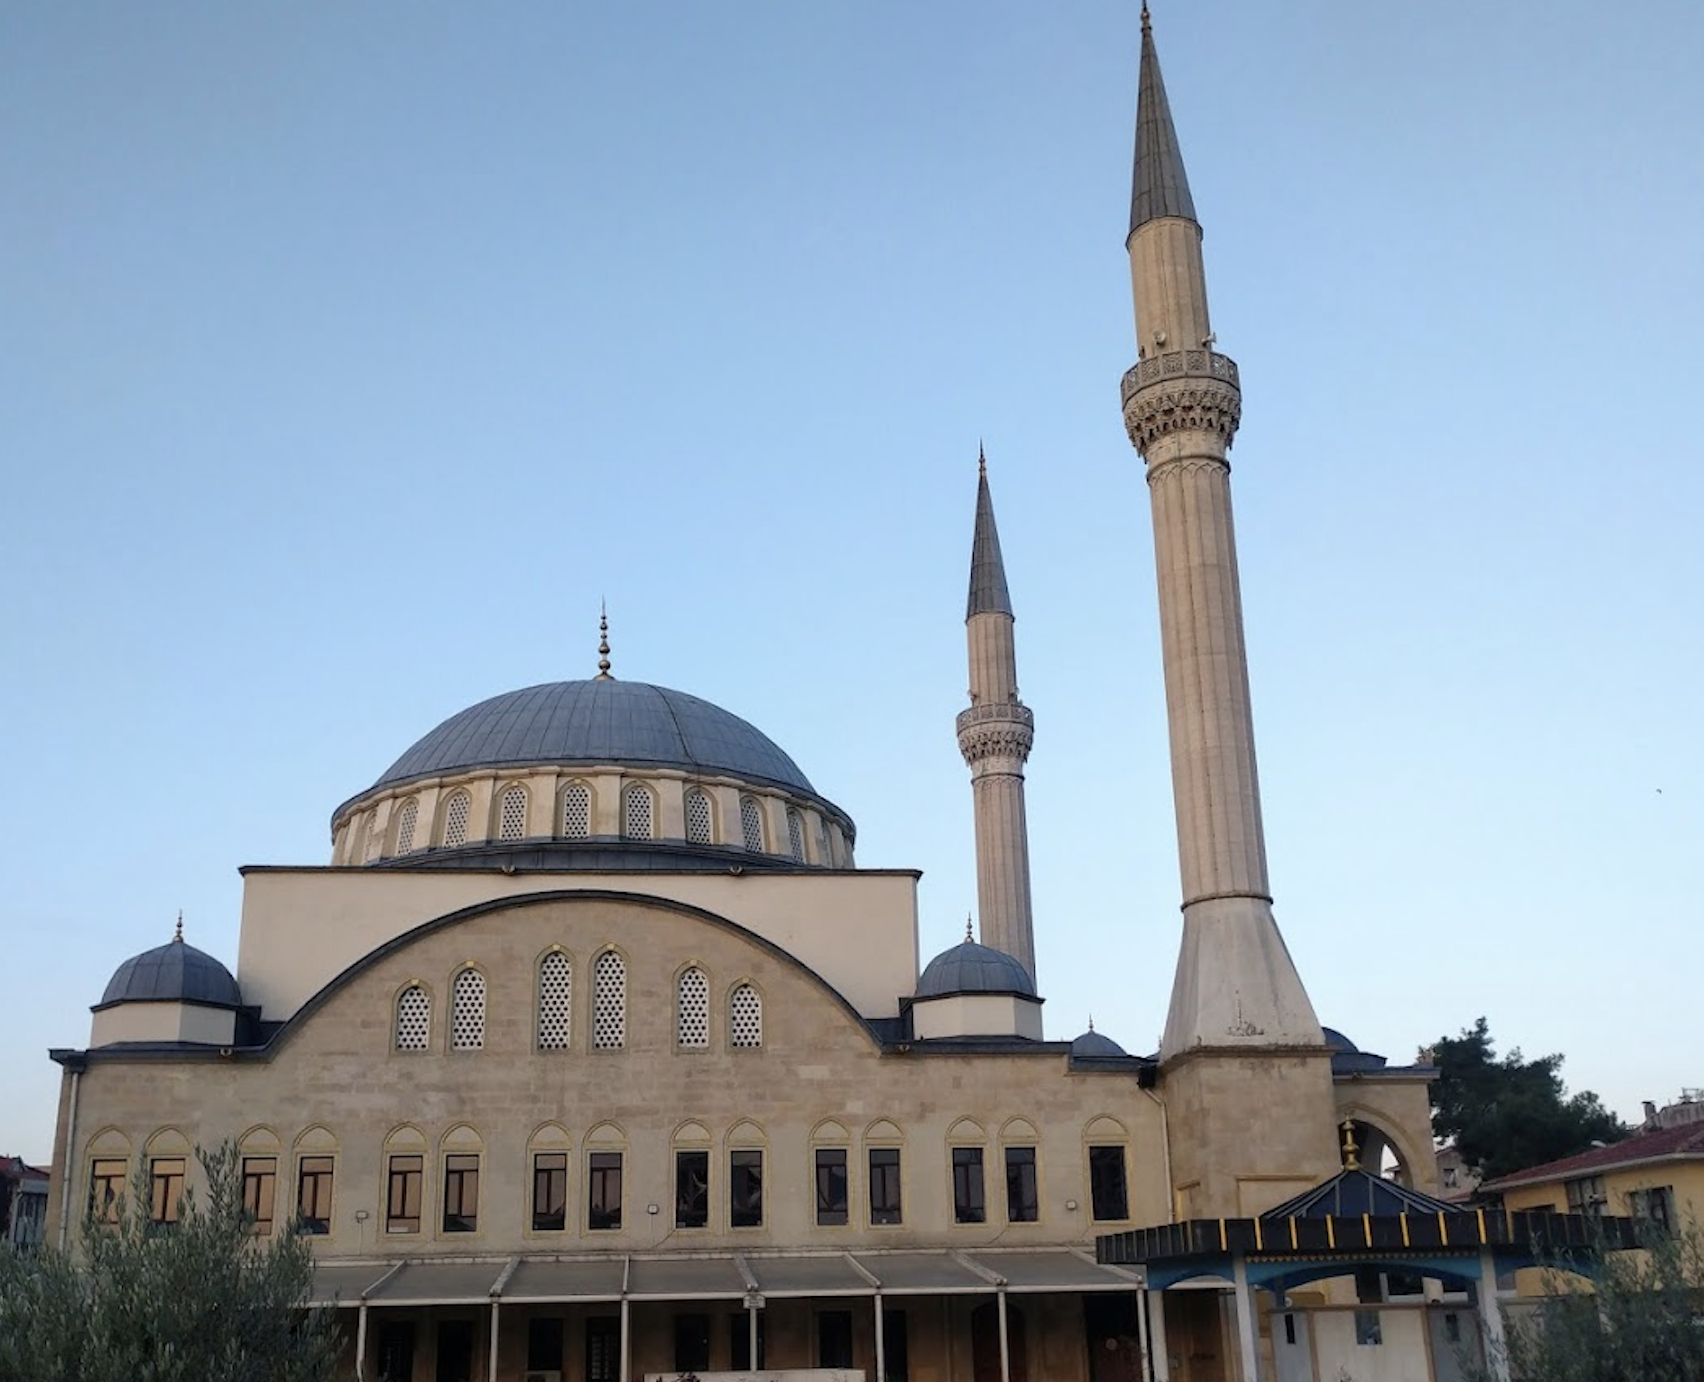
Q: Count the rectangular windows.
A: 15